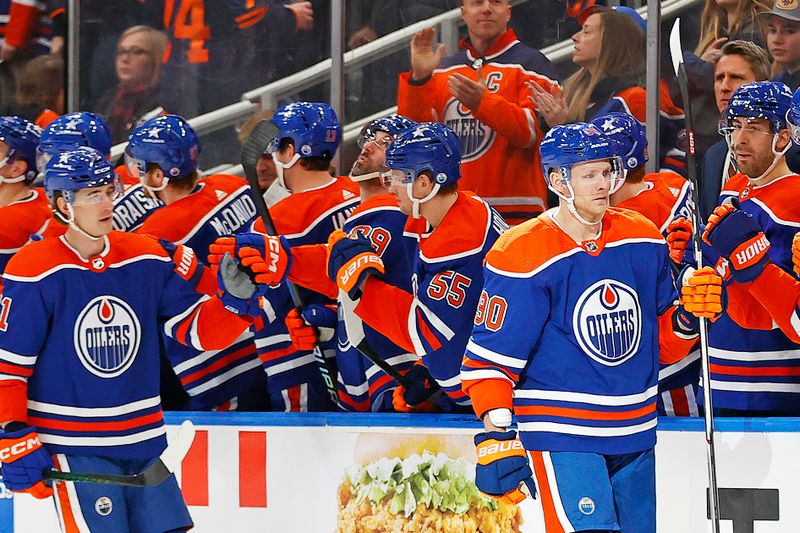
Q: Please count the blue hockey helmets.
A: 11